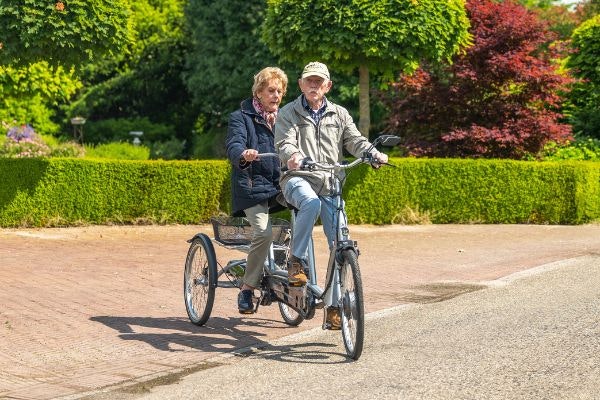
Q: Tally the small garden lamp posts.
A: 2